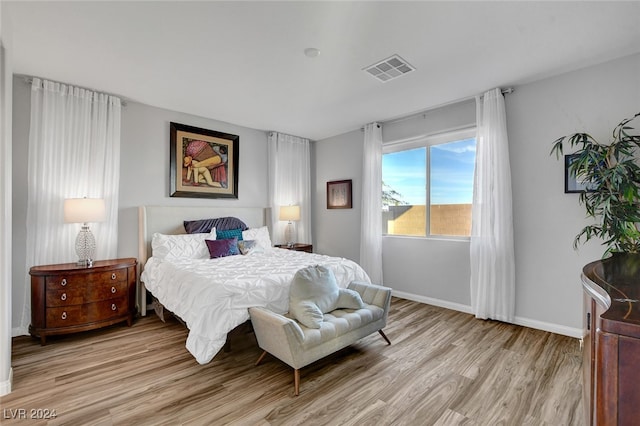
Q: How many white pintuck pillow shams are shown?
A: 2